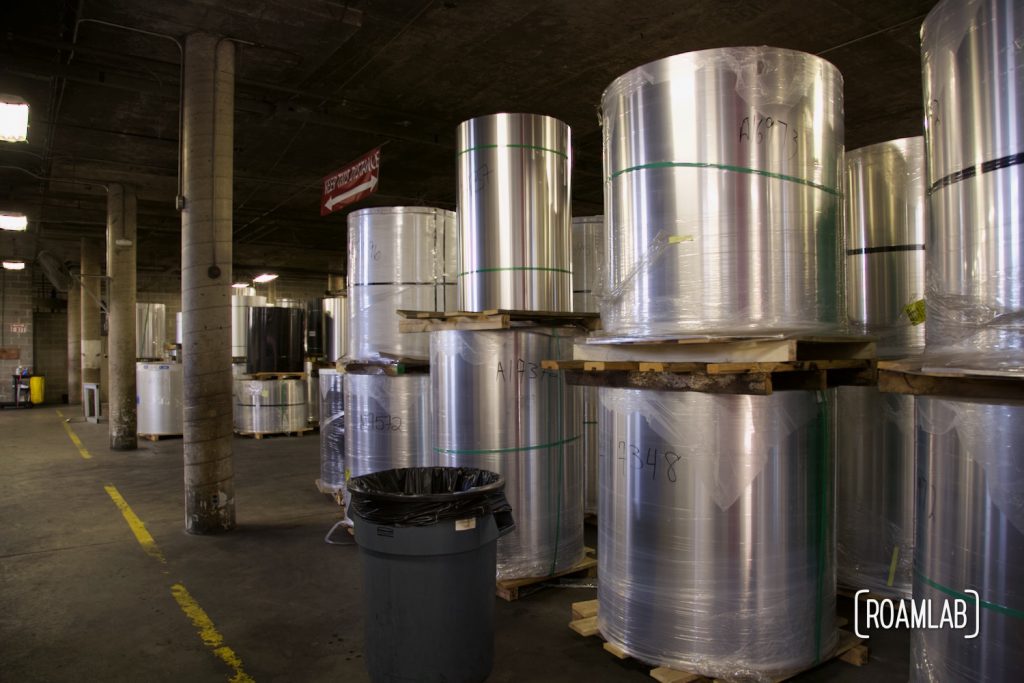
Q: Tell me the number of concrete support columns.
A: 4